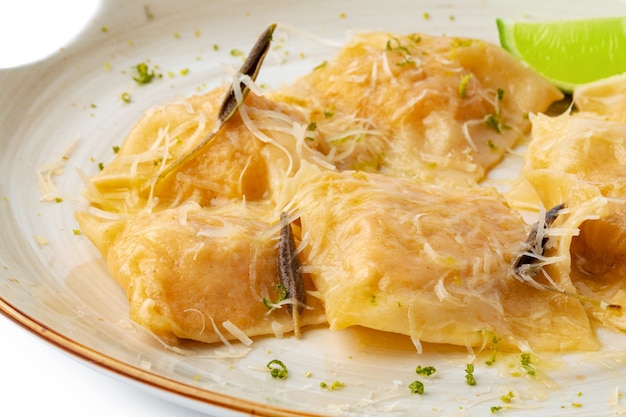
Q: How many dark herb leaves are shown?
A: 3